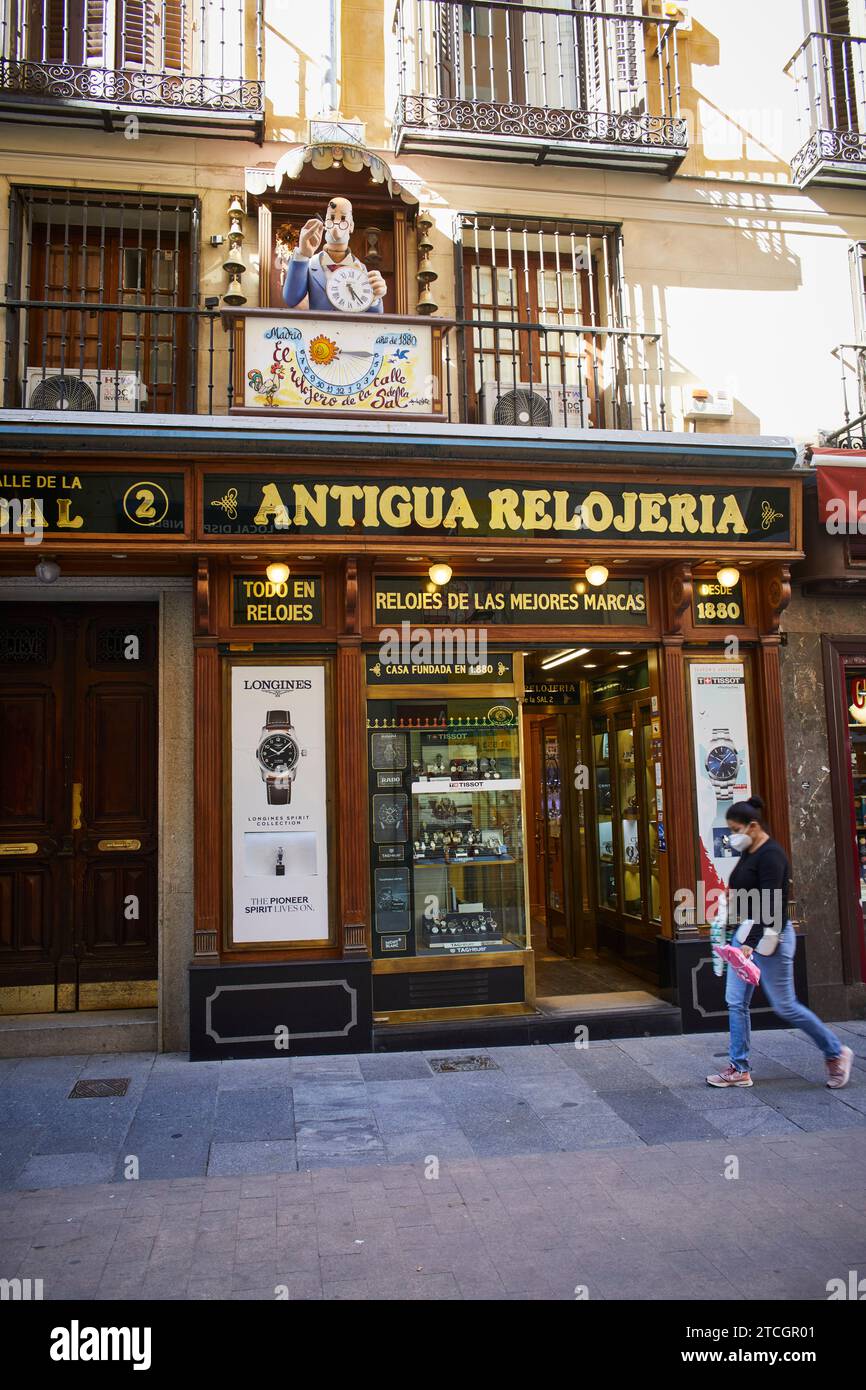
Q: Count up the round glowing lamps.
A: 4